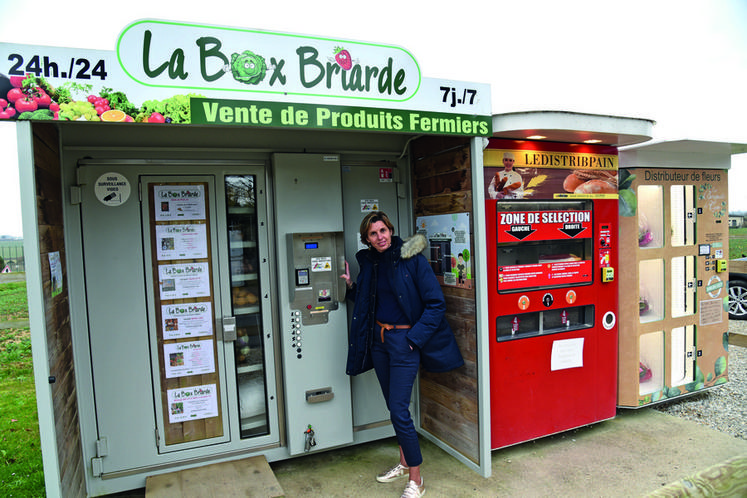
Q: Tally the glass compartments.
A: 6